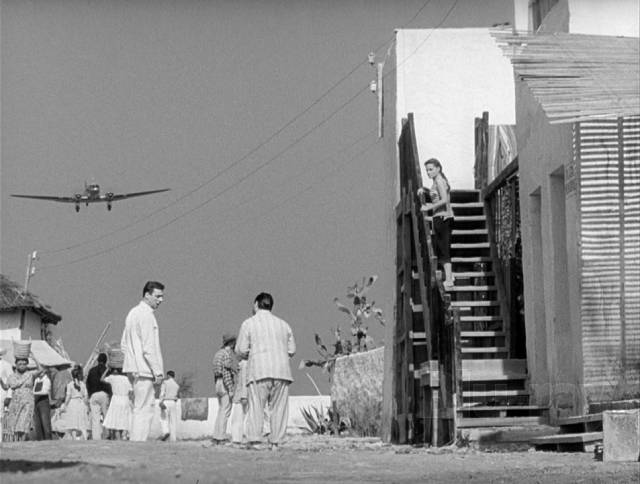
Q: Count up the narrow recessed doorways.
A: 2